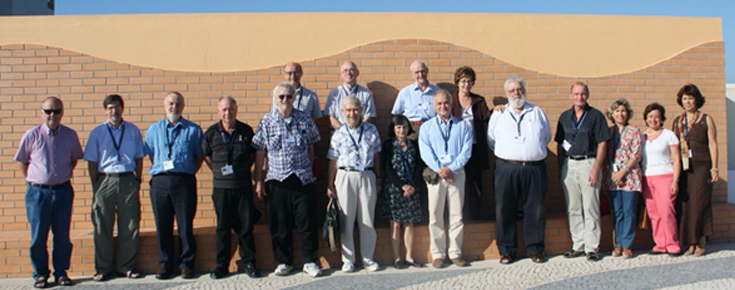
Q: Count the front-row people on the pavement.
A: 13